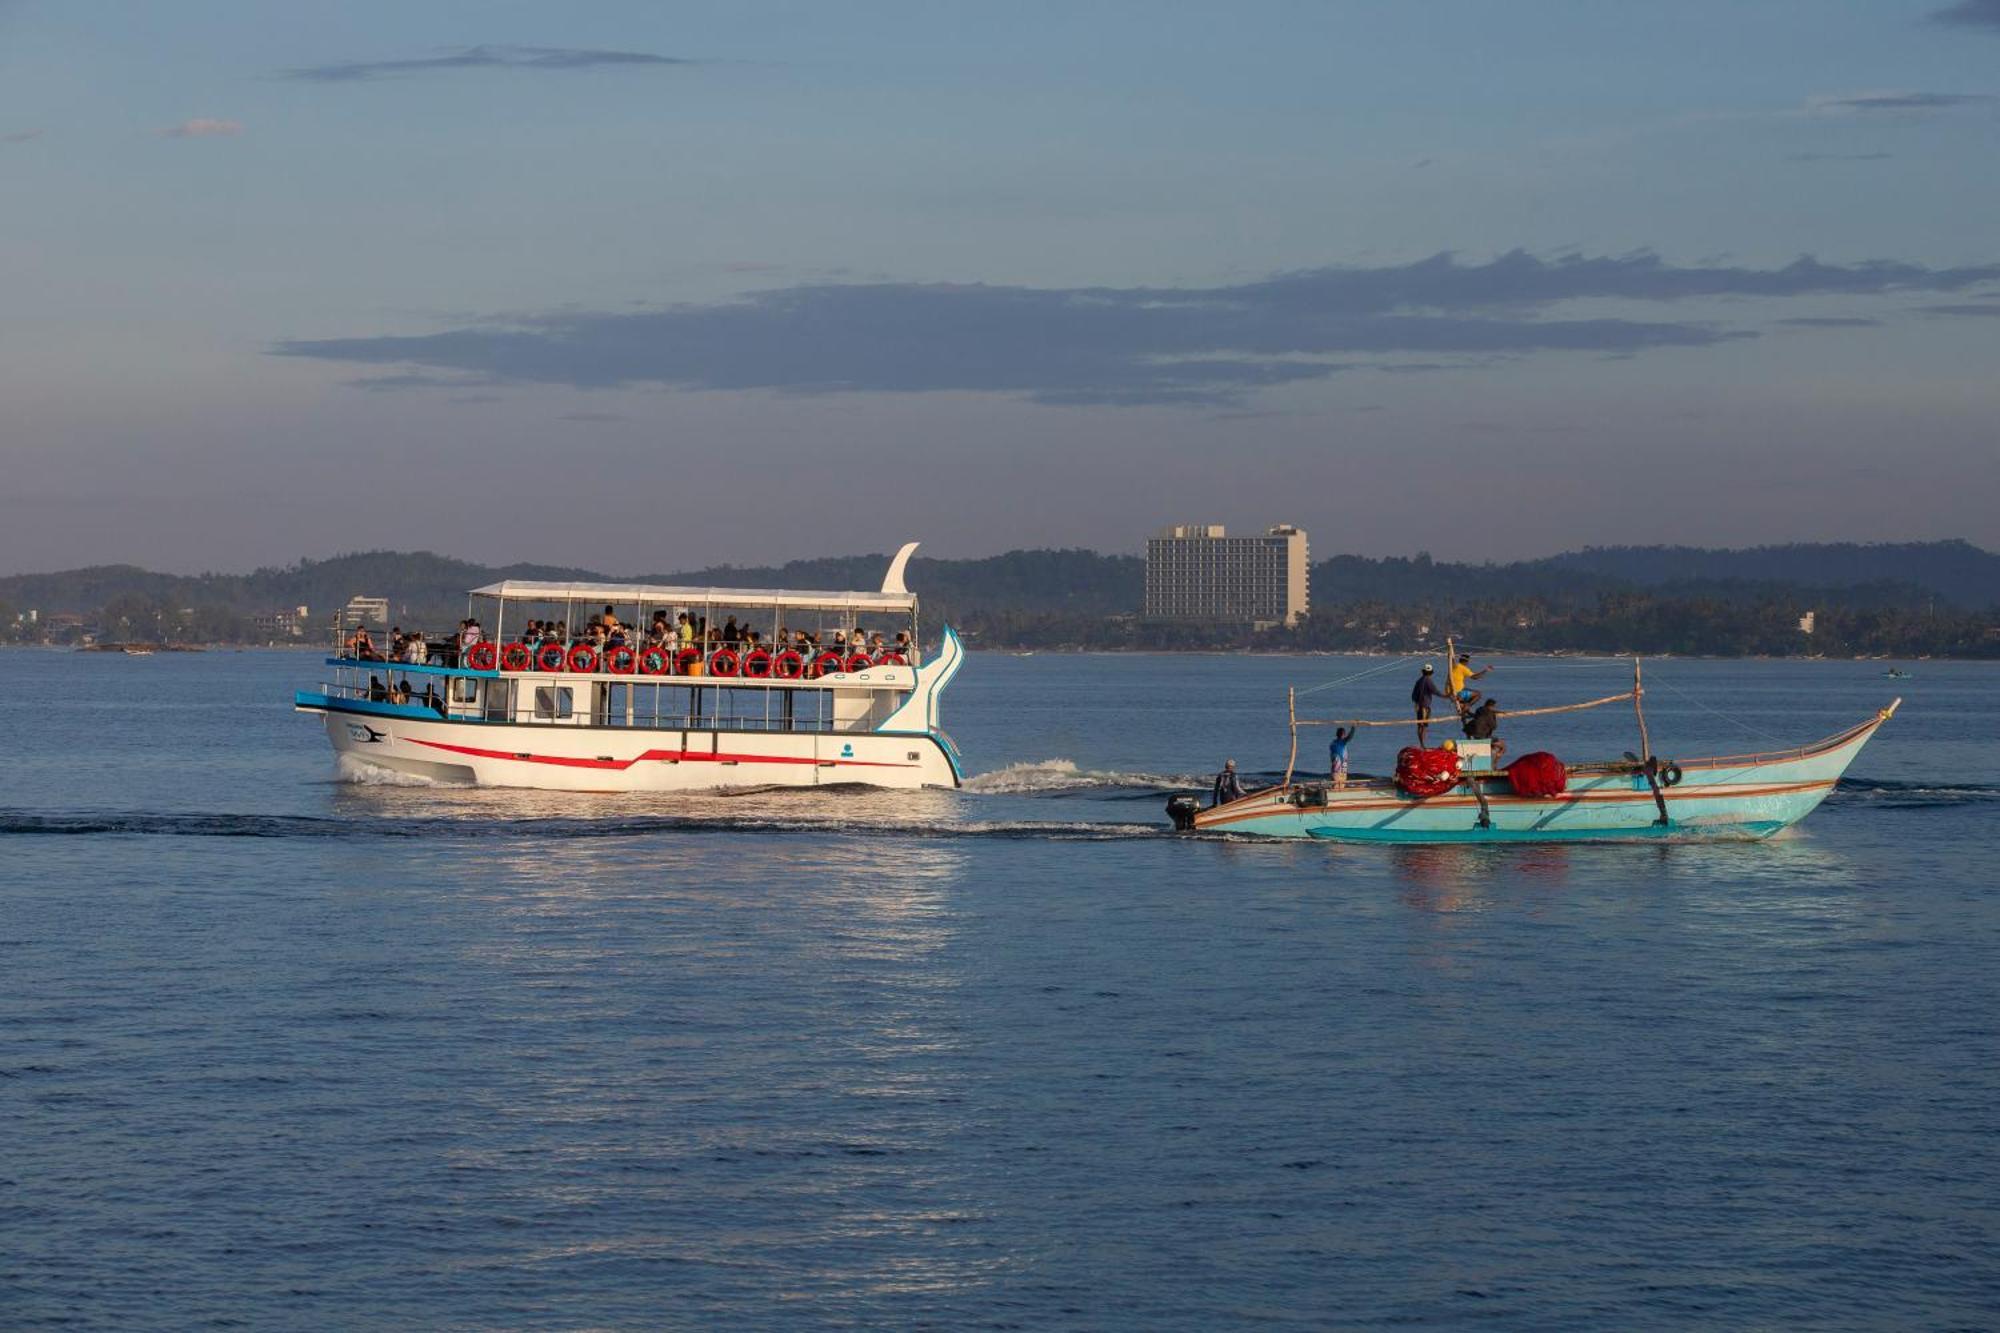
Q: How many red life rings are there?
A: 13